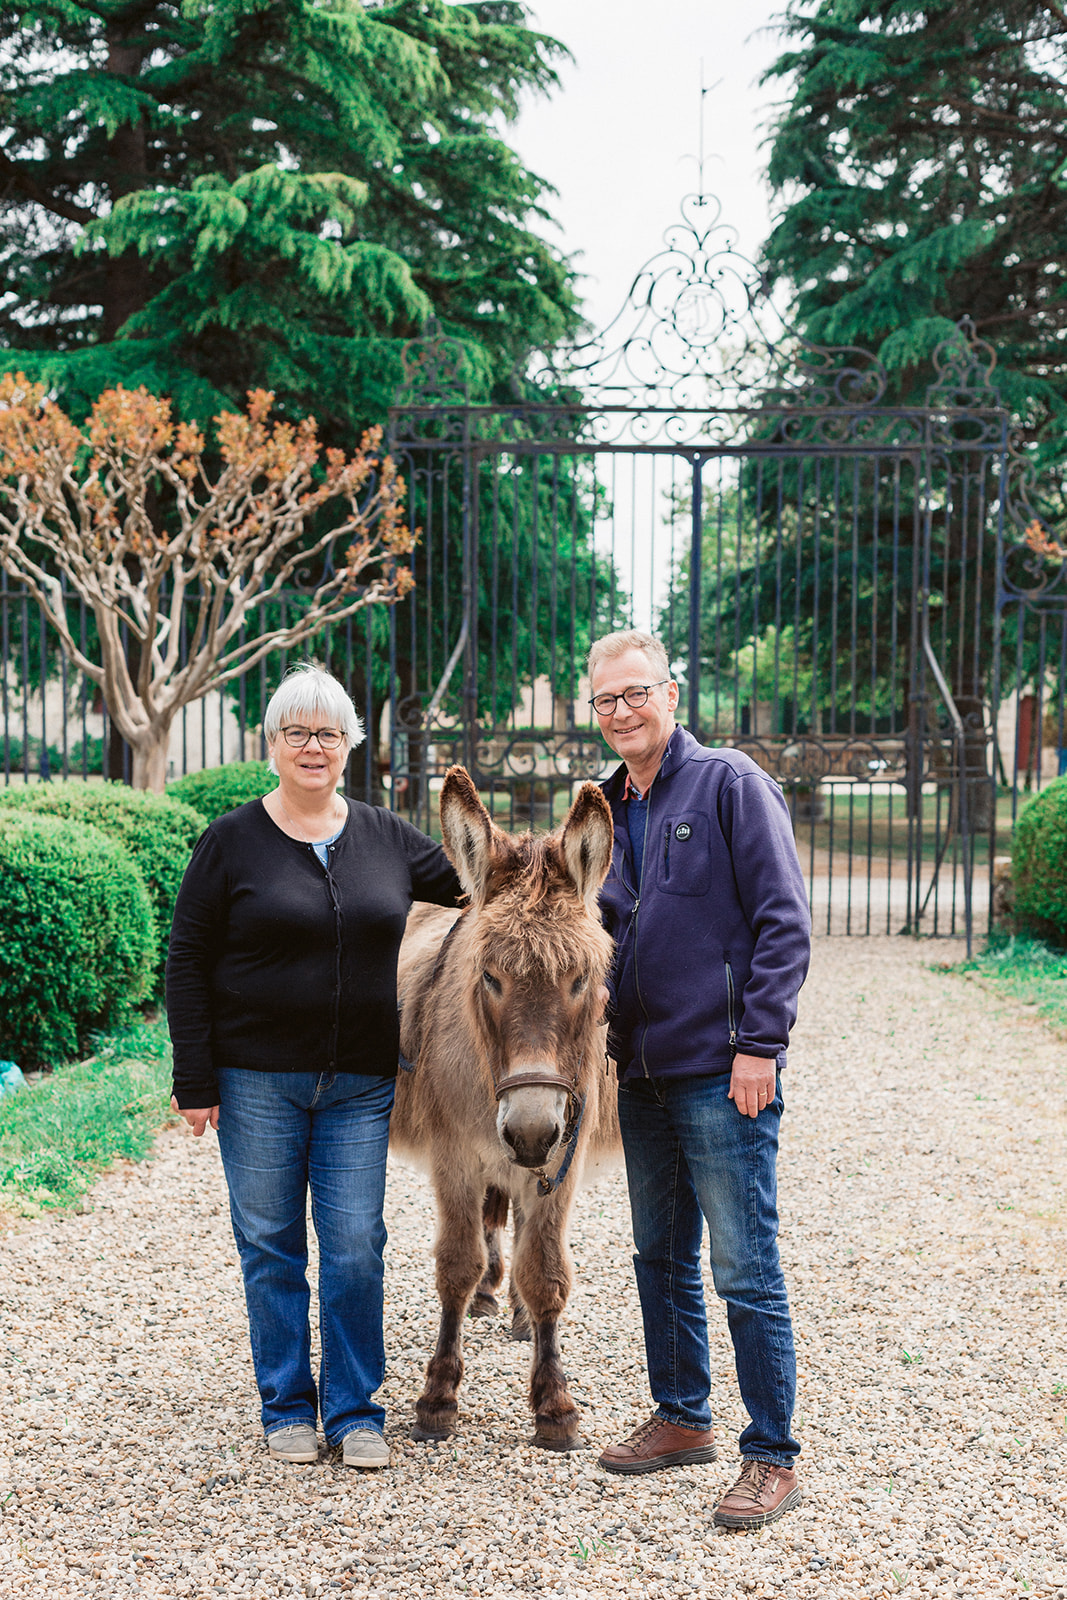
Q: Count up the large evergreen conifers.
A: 2